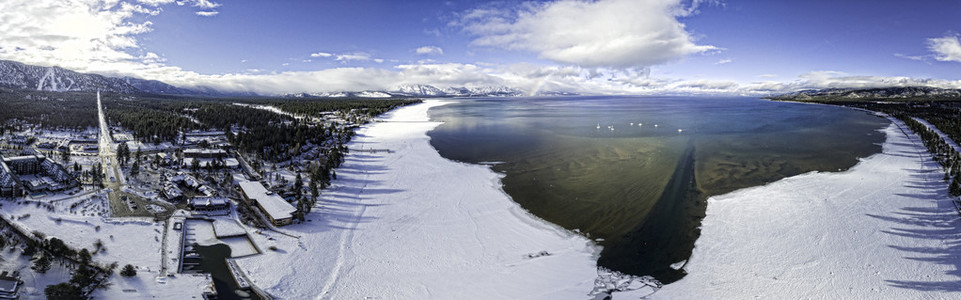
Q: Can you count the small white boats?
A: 7